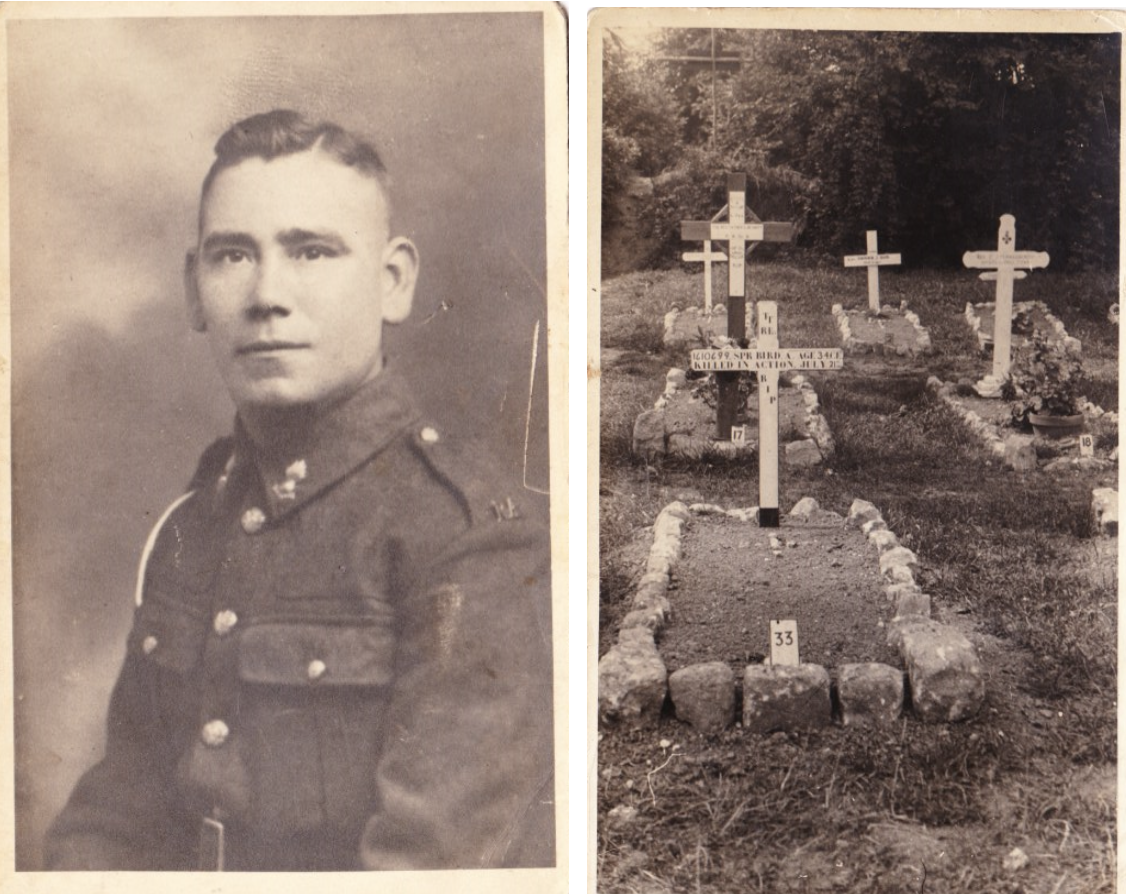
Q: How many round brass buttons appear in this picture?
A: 6